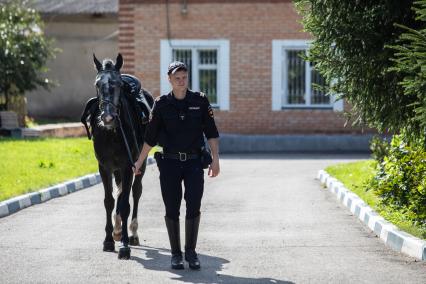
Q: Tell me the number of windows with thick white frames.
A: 2